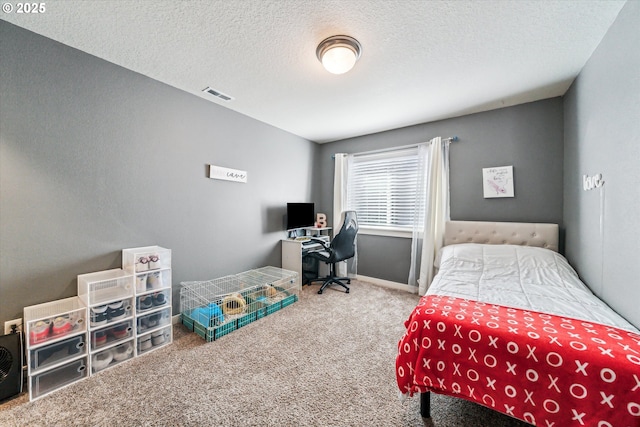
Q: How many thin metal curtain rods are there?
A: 1